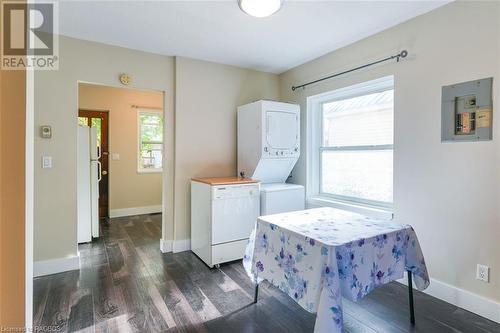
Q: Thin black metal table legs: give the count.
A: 2